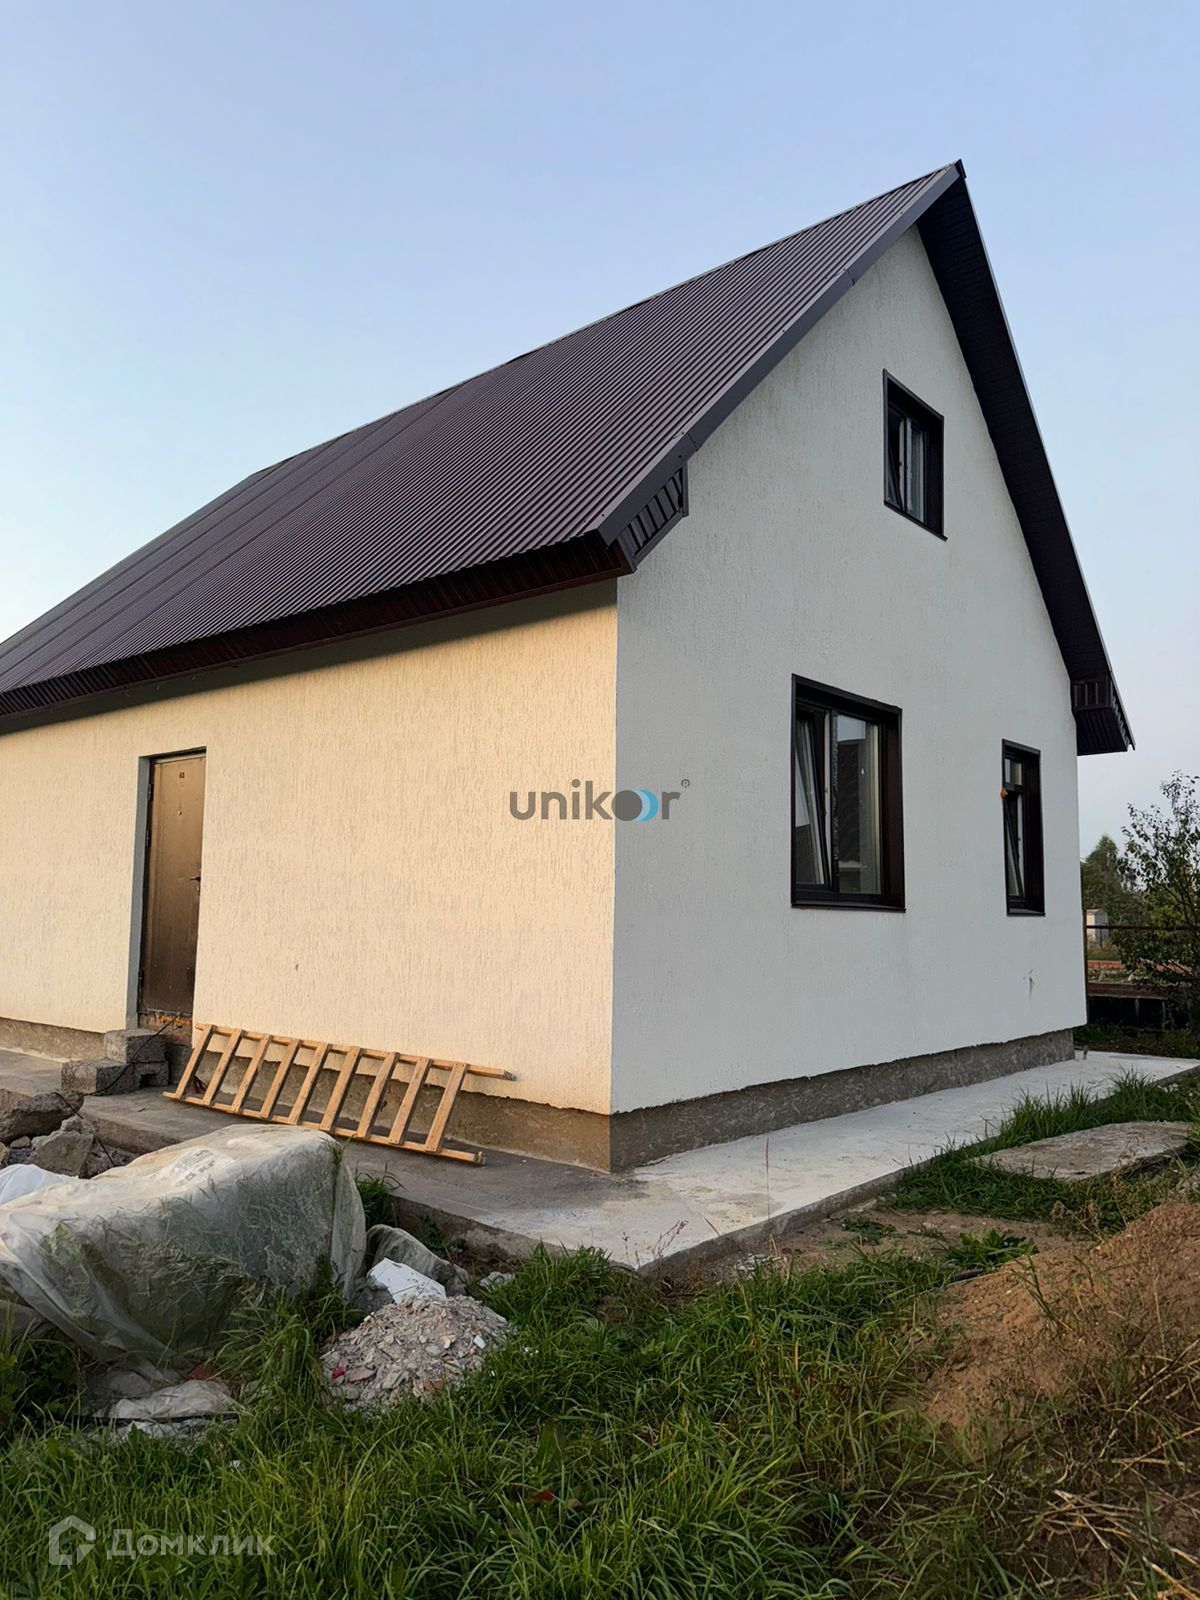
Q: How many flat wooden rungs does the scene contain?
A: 9